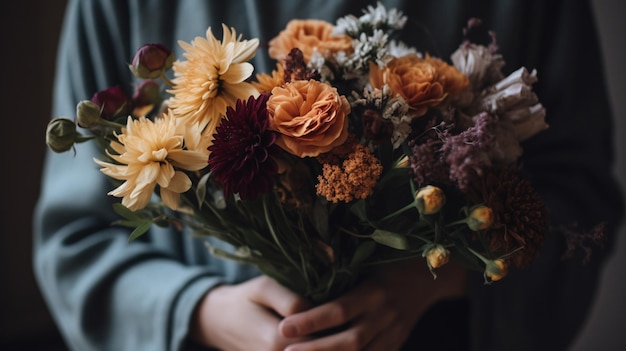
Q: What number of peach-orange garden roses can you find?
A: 3